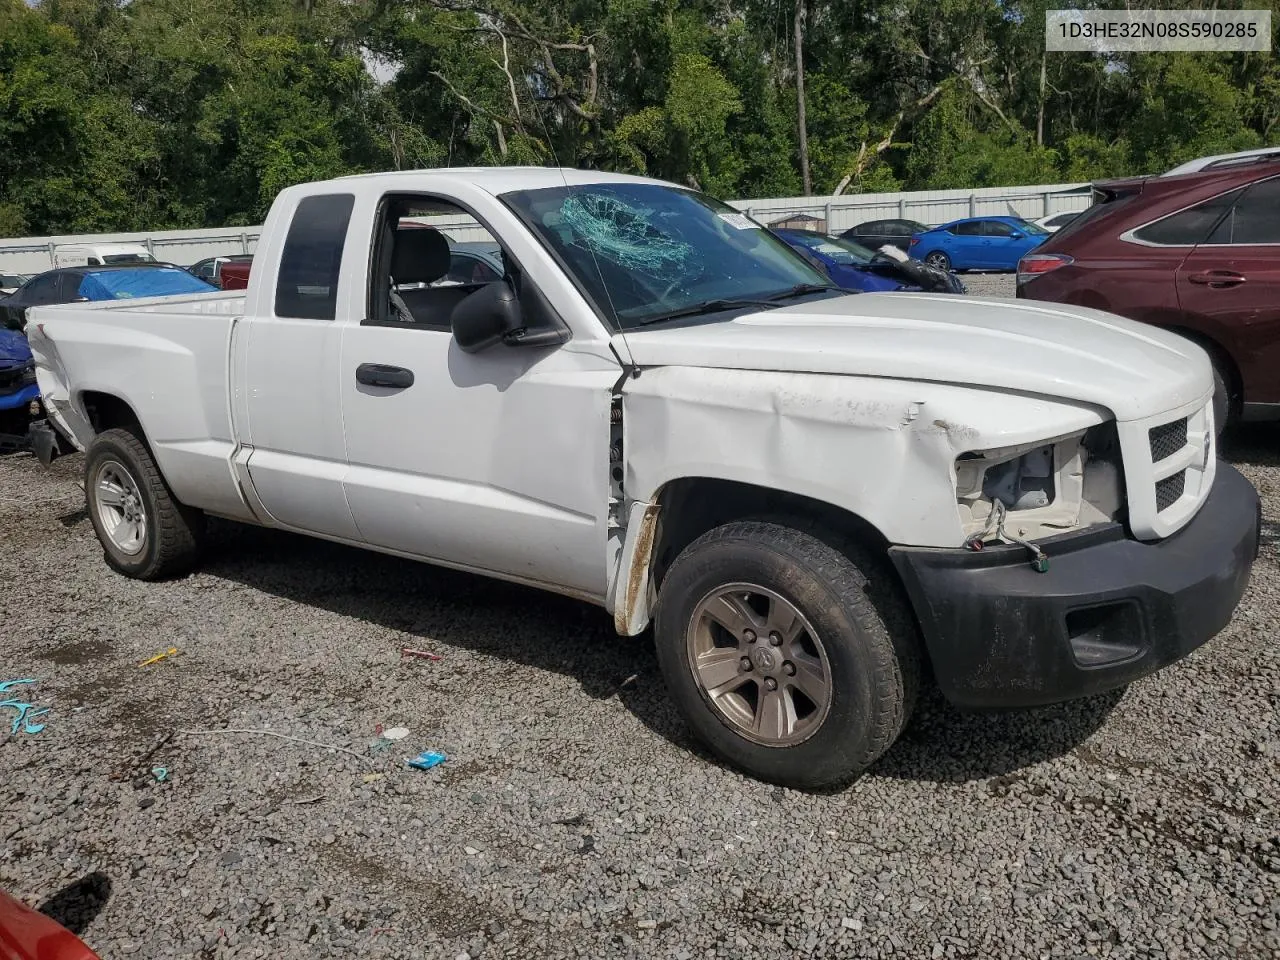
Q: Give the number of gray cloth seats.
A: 1